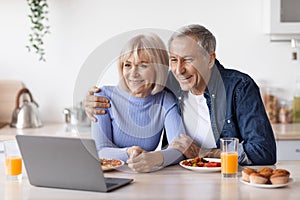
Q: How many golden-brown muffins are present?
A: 5